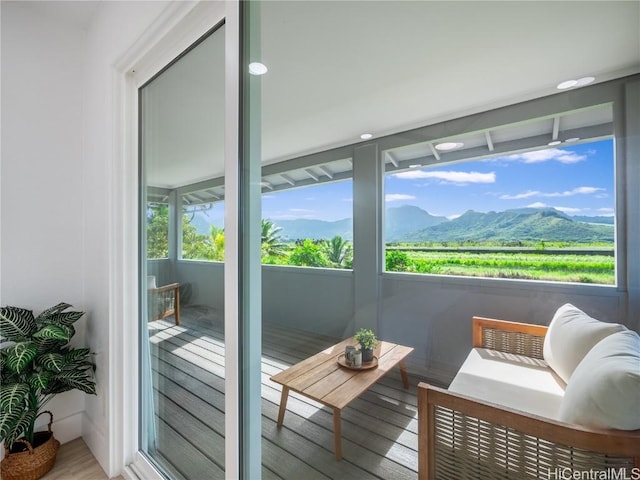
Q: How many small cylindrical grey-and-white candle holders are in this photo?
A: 2